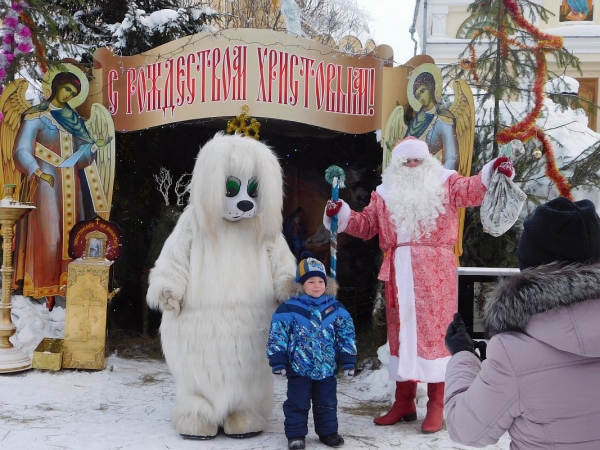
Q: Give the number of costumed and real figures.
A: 4